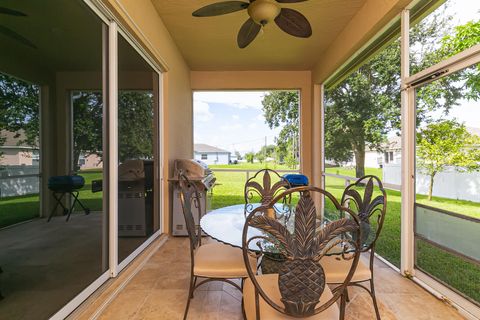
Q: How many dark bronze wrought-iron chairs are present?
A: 4